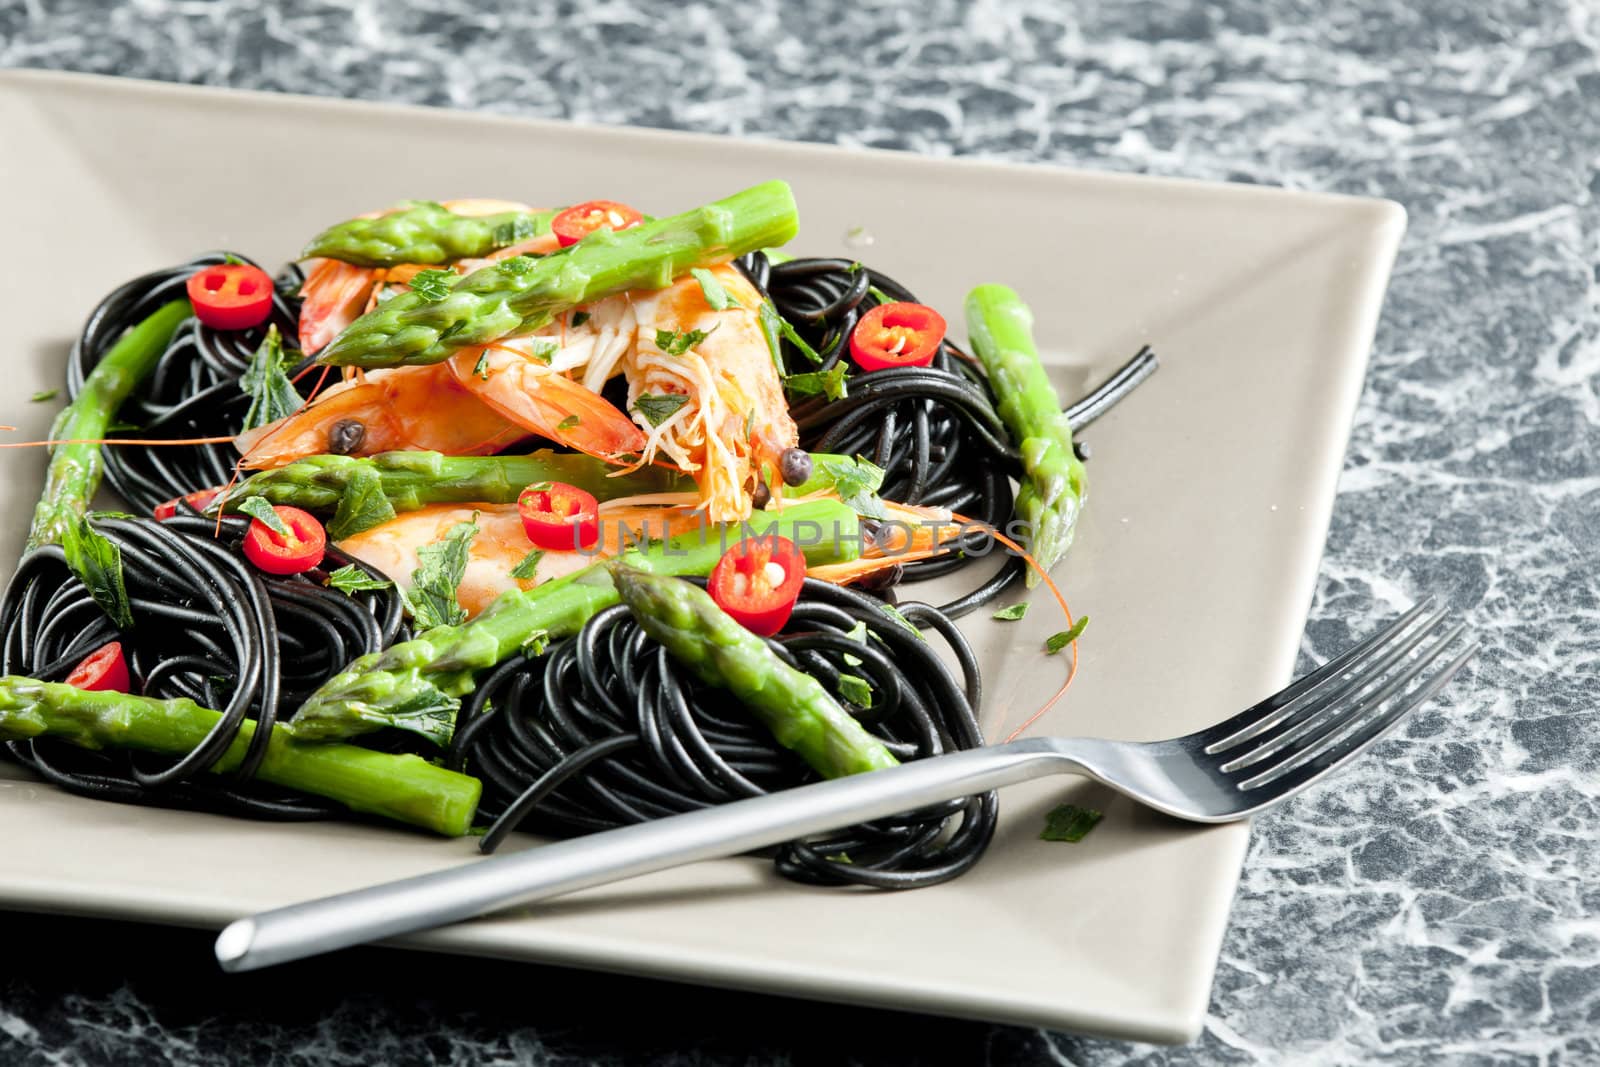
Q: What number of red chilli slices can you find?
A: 7